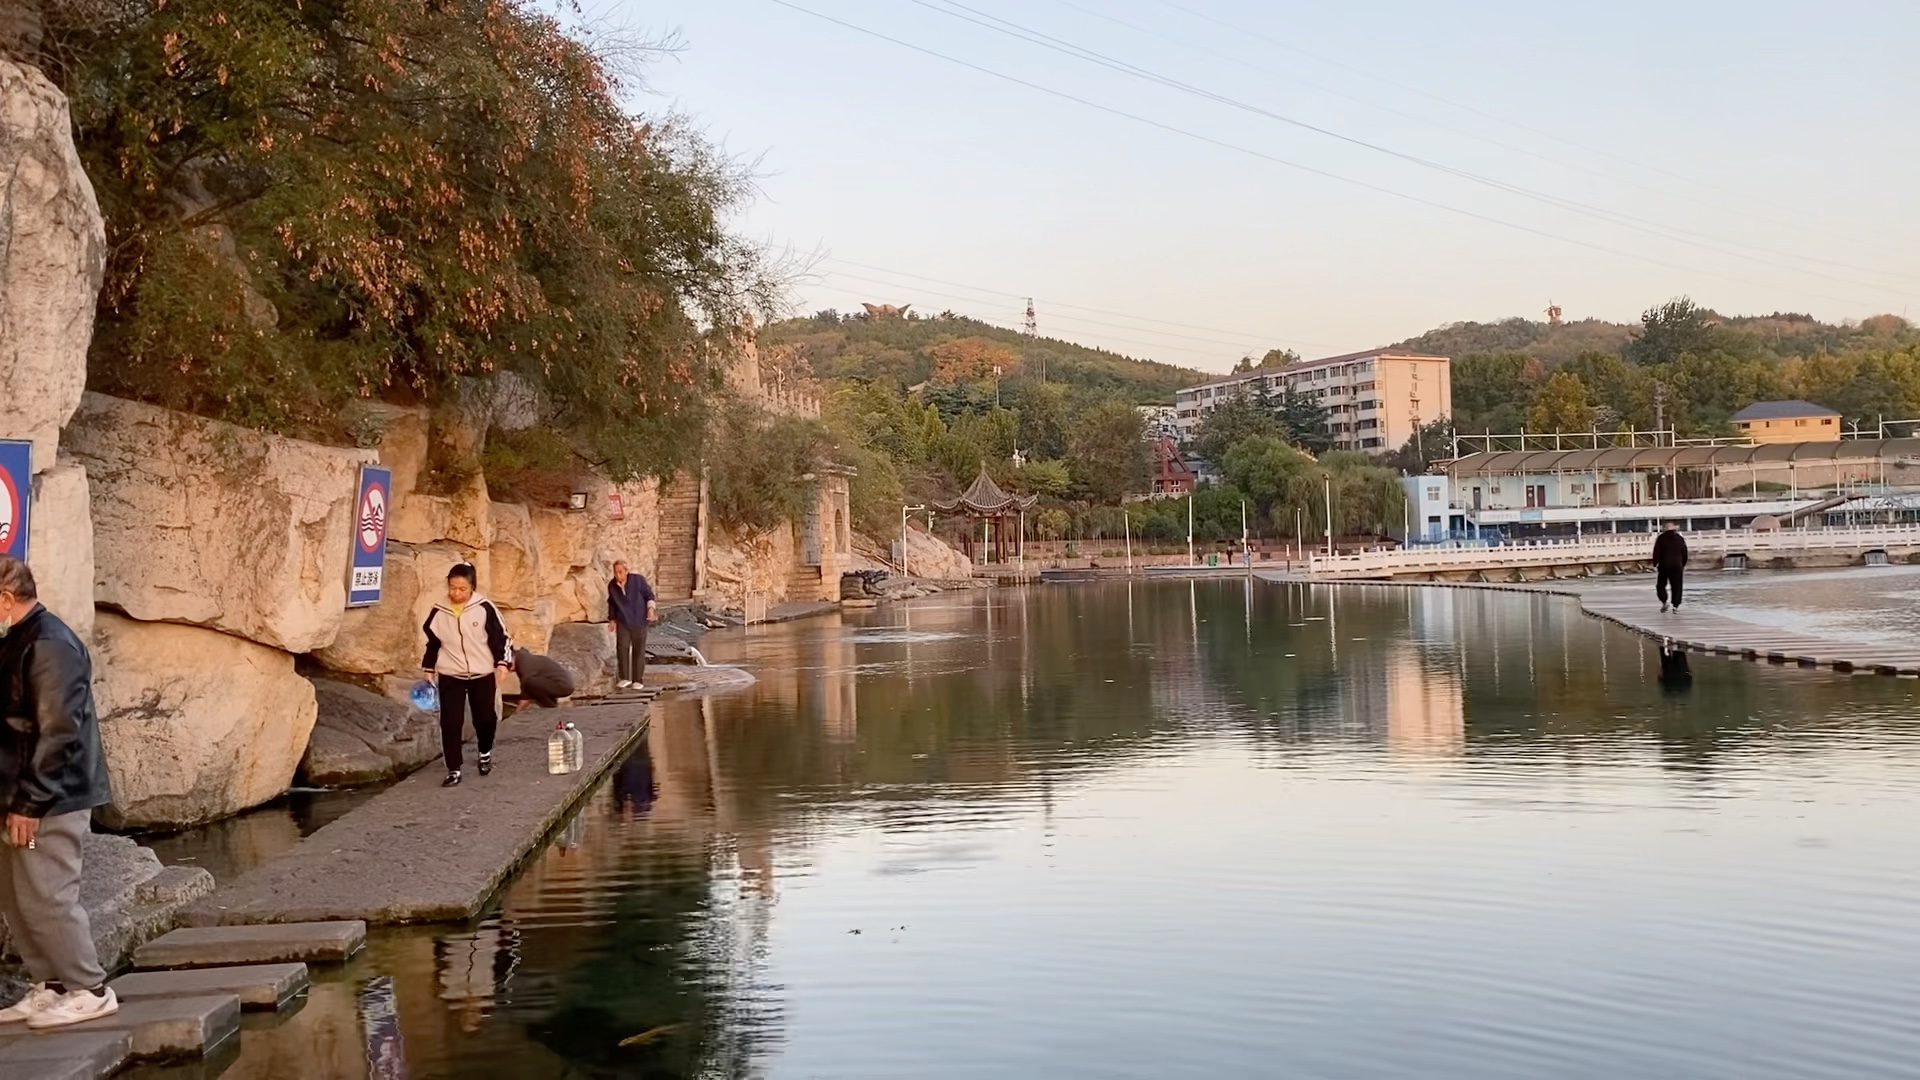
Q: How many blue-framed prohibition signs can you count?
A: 2